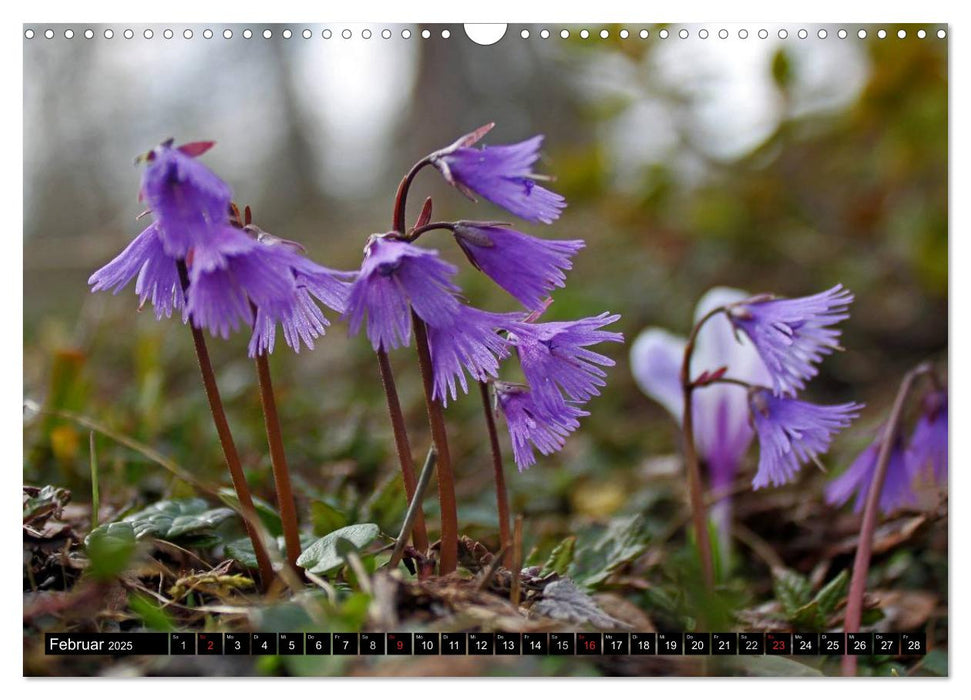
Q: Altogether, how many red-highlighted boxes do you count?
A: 4